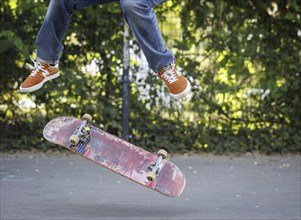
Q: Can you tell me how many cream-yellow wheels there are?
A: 4